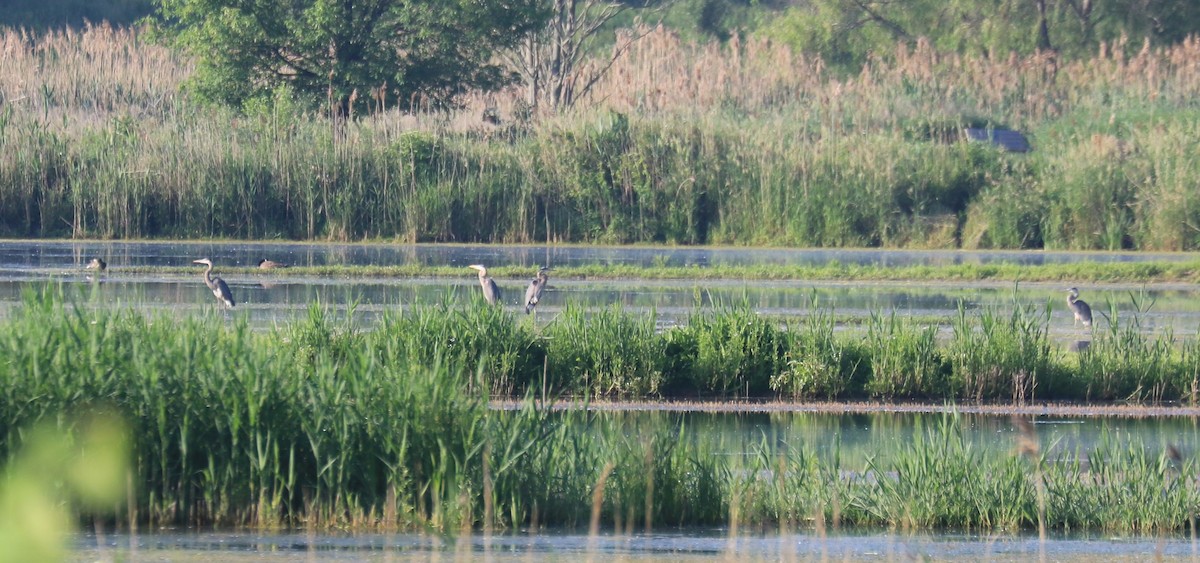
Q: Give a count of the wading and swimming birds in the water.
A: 6